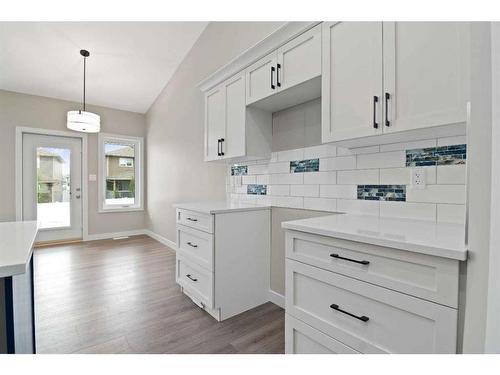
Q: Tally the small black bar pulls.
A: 11